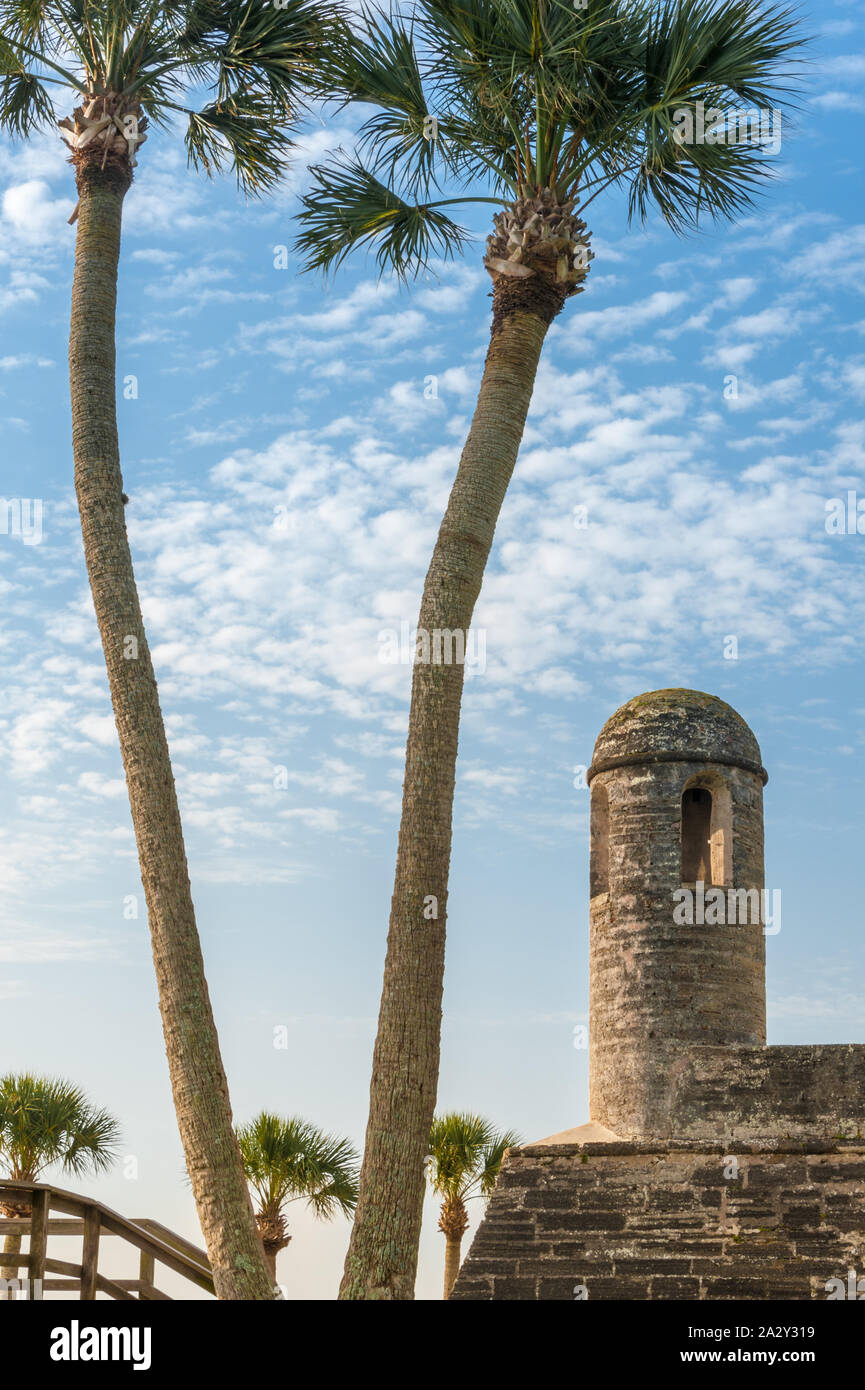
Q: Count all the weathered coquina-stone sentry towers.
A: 1